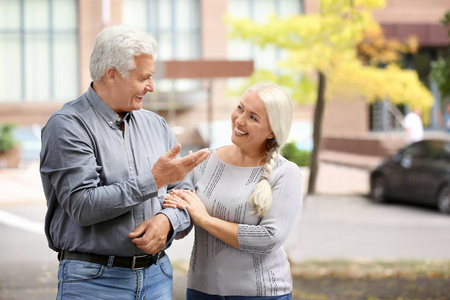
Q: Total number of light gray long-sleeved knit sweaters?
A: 1